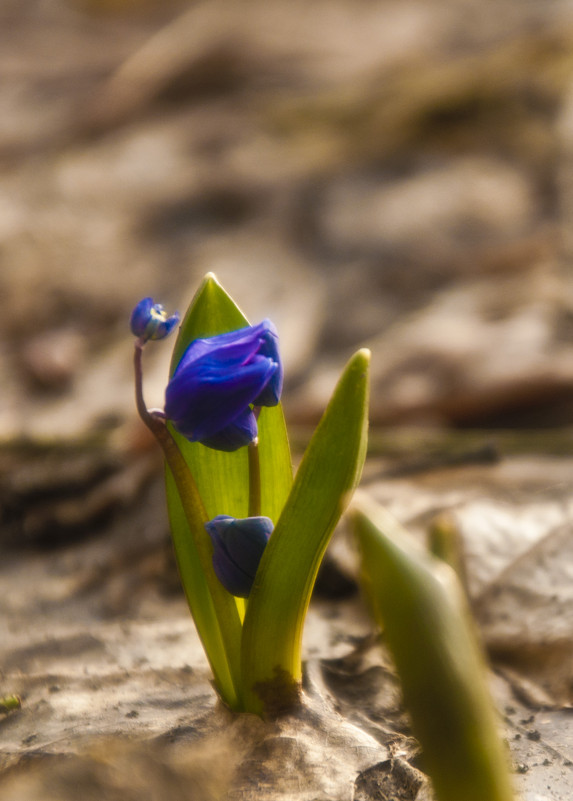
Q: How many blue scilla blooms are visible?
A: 3